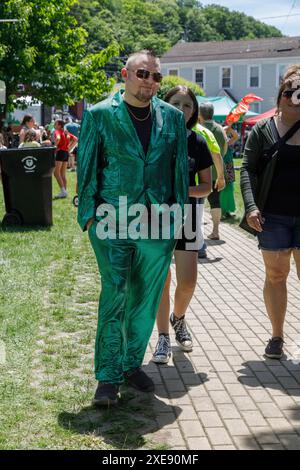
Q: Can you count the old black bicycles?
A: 0